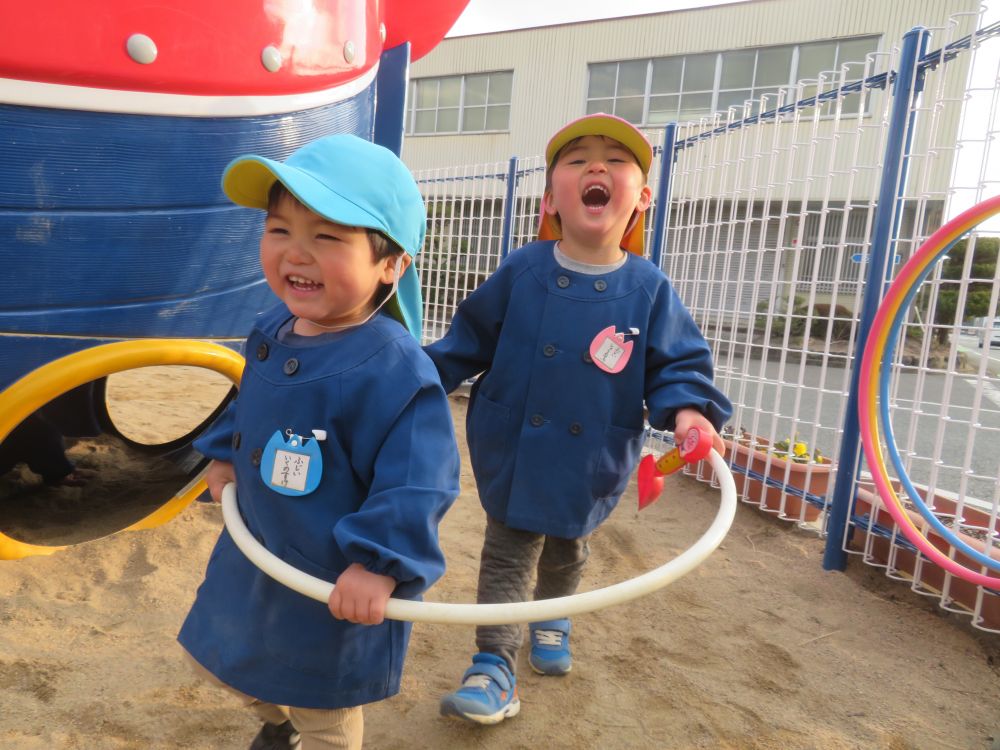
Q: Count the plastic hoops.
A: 4